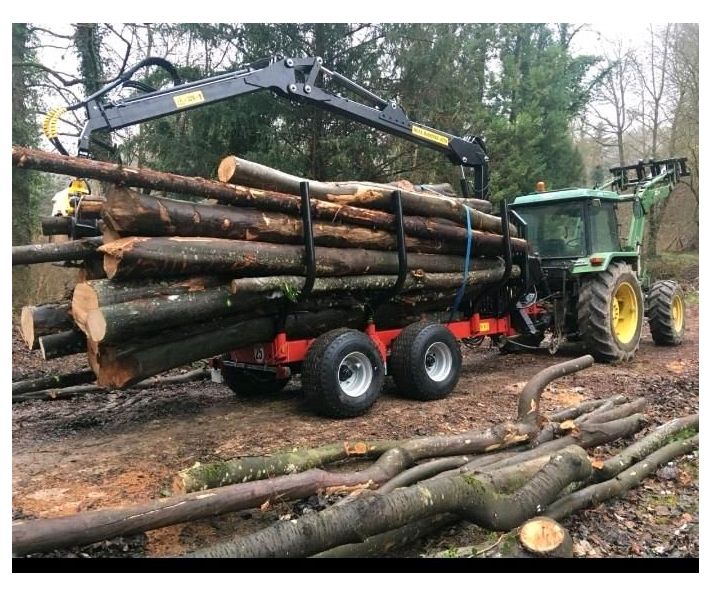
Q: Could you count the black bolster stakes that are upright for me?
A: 3